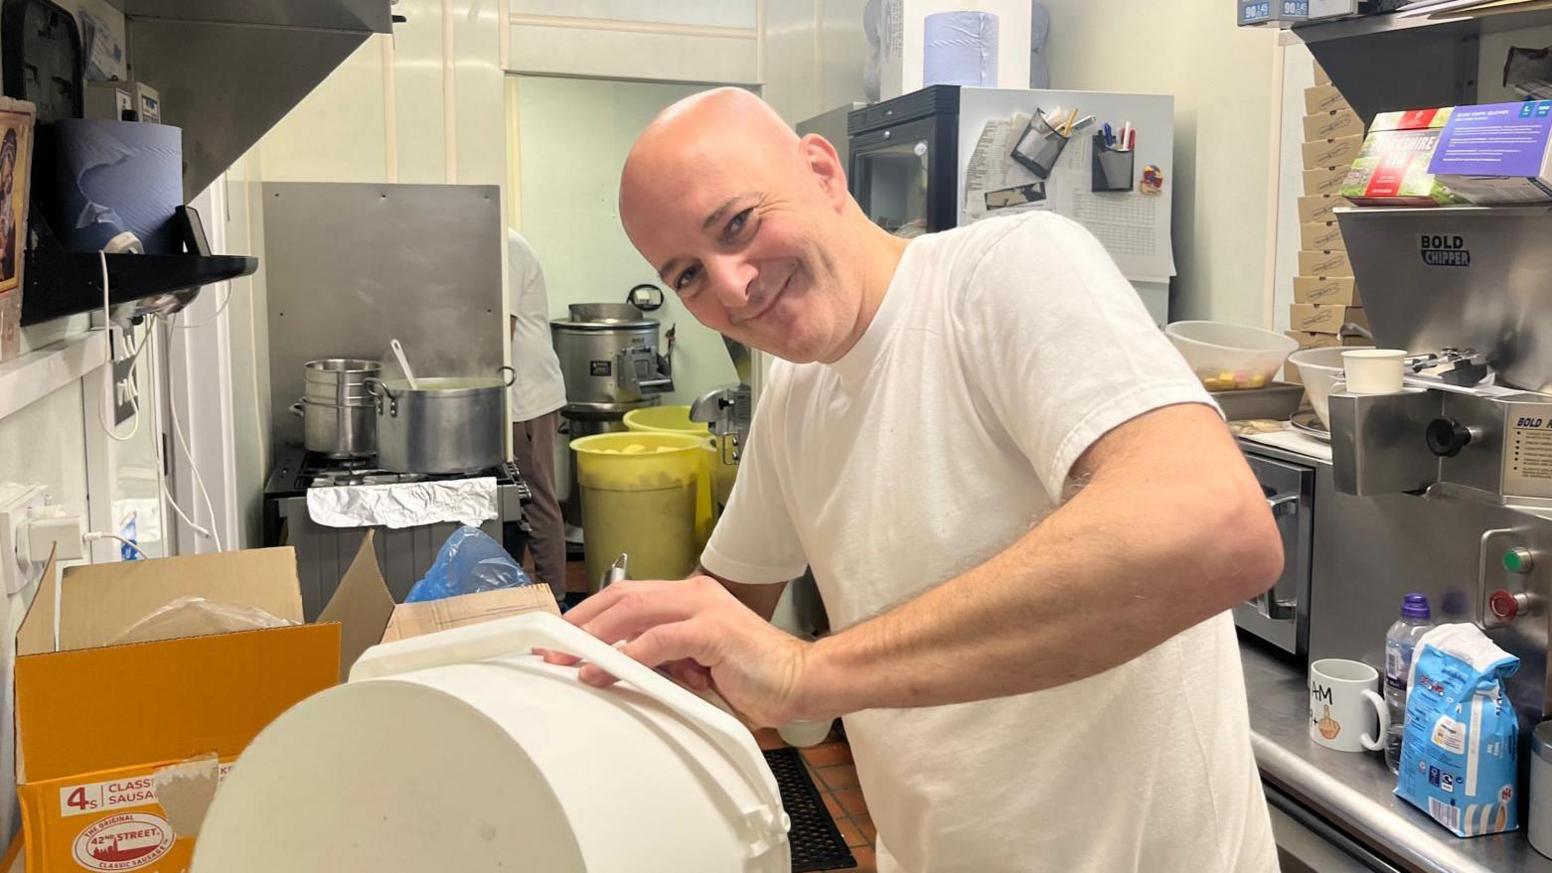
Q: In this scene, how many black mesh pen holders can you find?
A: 2